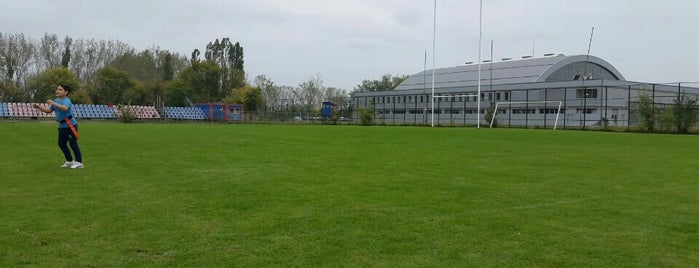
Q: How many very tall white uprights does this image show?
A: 2